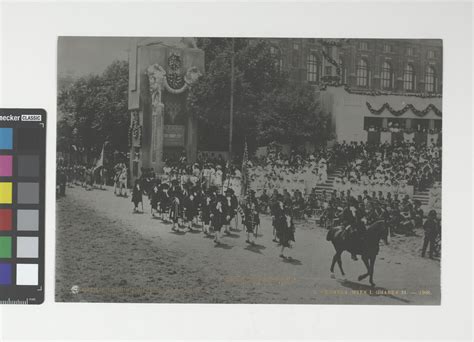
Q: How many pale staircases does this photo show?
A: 2